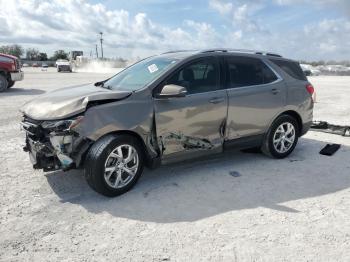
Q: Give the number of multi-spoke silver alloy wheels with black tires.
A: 2